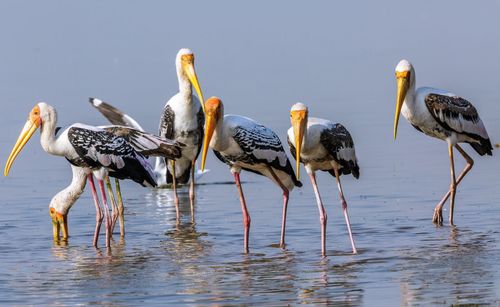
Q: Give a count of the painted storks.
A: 6